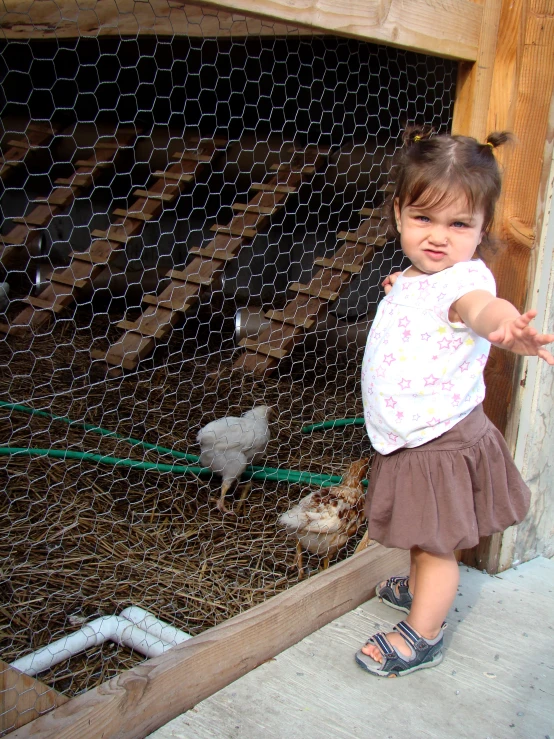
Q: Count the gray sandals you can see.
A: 2